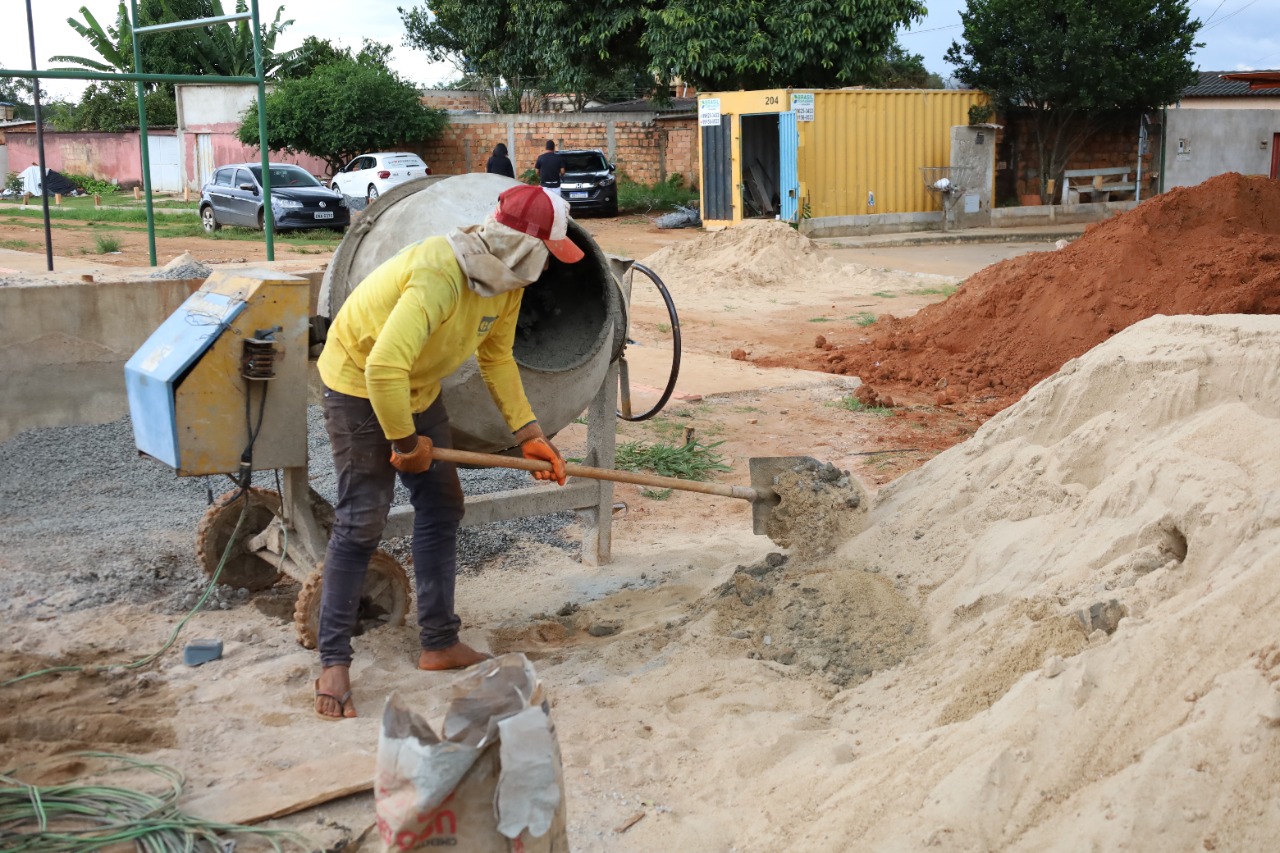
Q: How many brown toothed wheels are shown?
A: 2